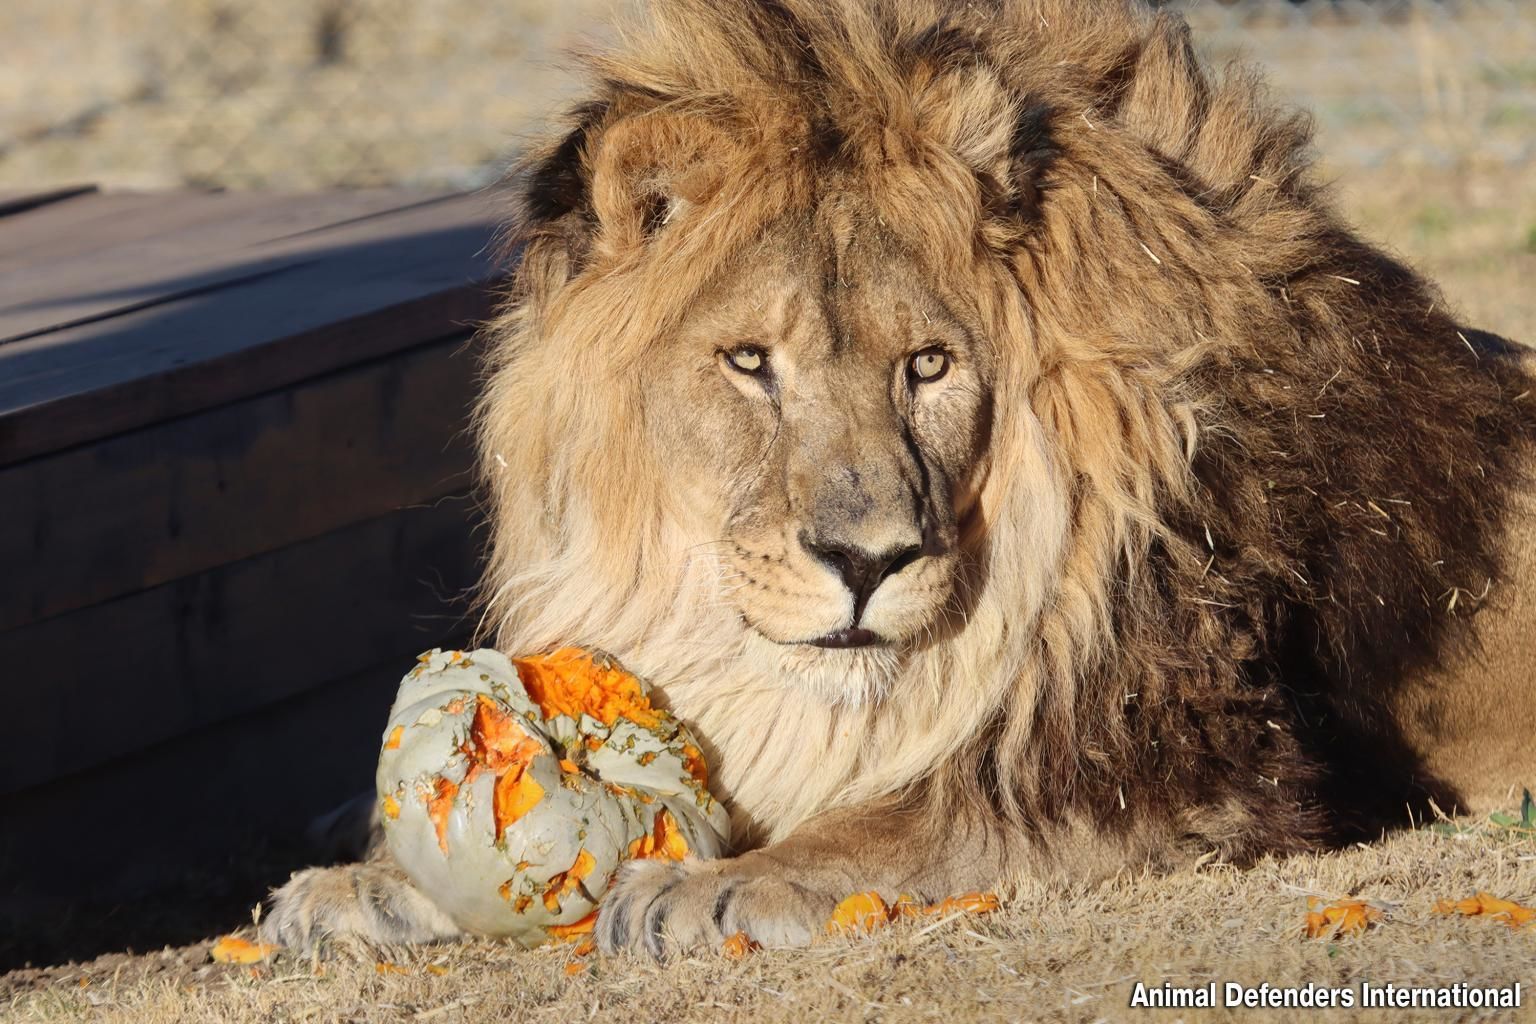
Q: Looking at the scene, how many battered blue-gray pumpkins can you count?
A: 1